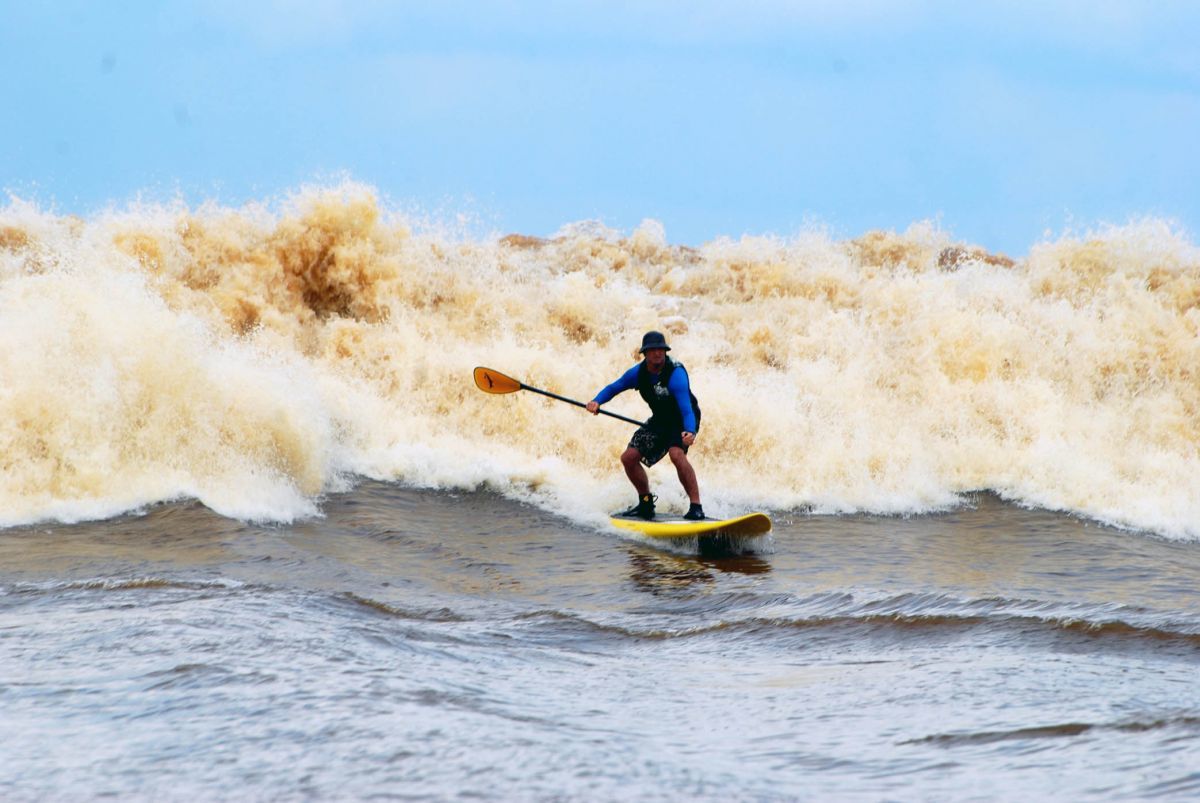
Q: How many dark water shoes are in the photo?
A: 2